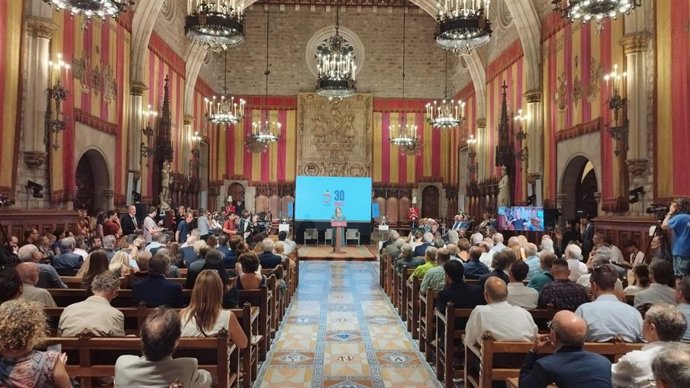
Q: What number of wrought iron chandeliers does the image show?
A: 9